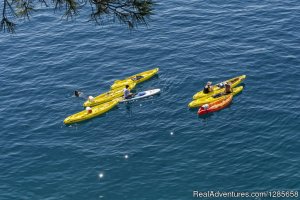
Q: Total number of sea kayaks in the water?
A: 7